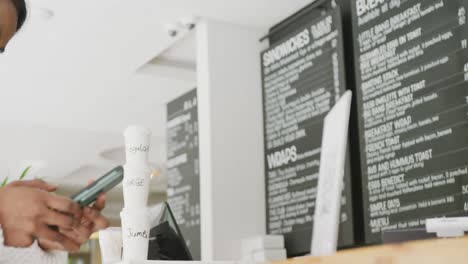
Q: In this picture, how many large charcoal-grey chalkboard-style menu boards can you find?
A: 3